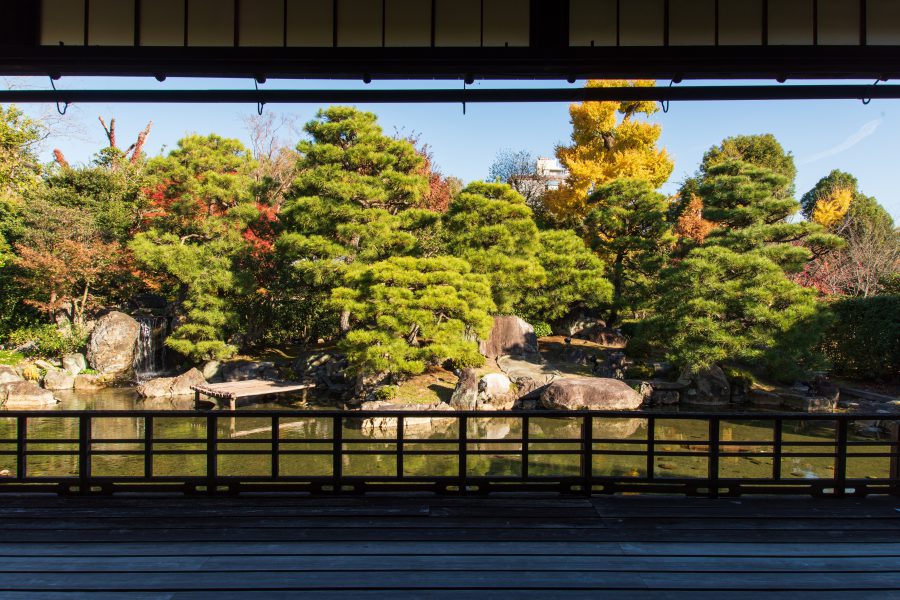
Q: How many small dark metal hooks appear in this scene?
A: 5